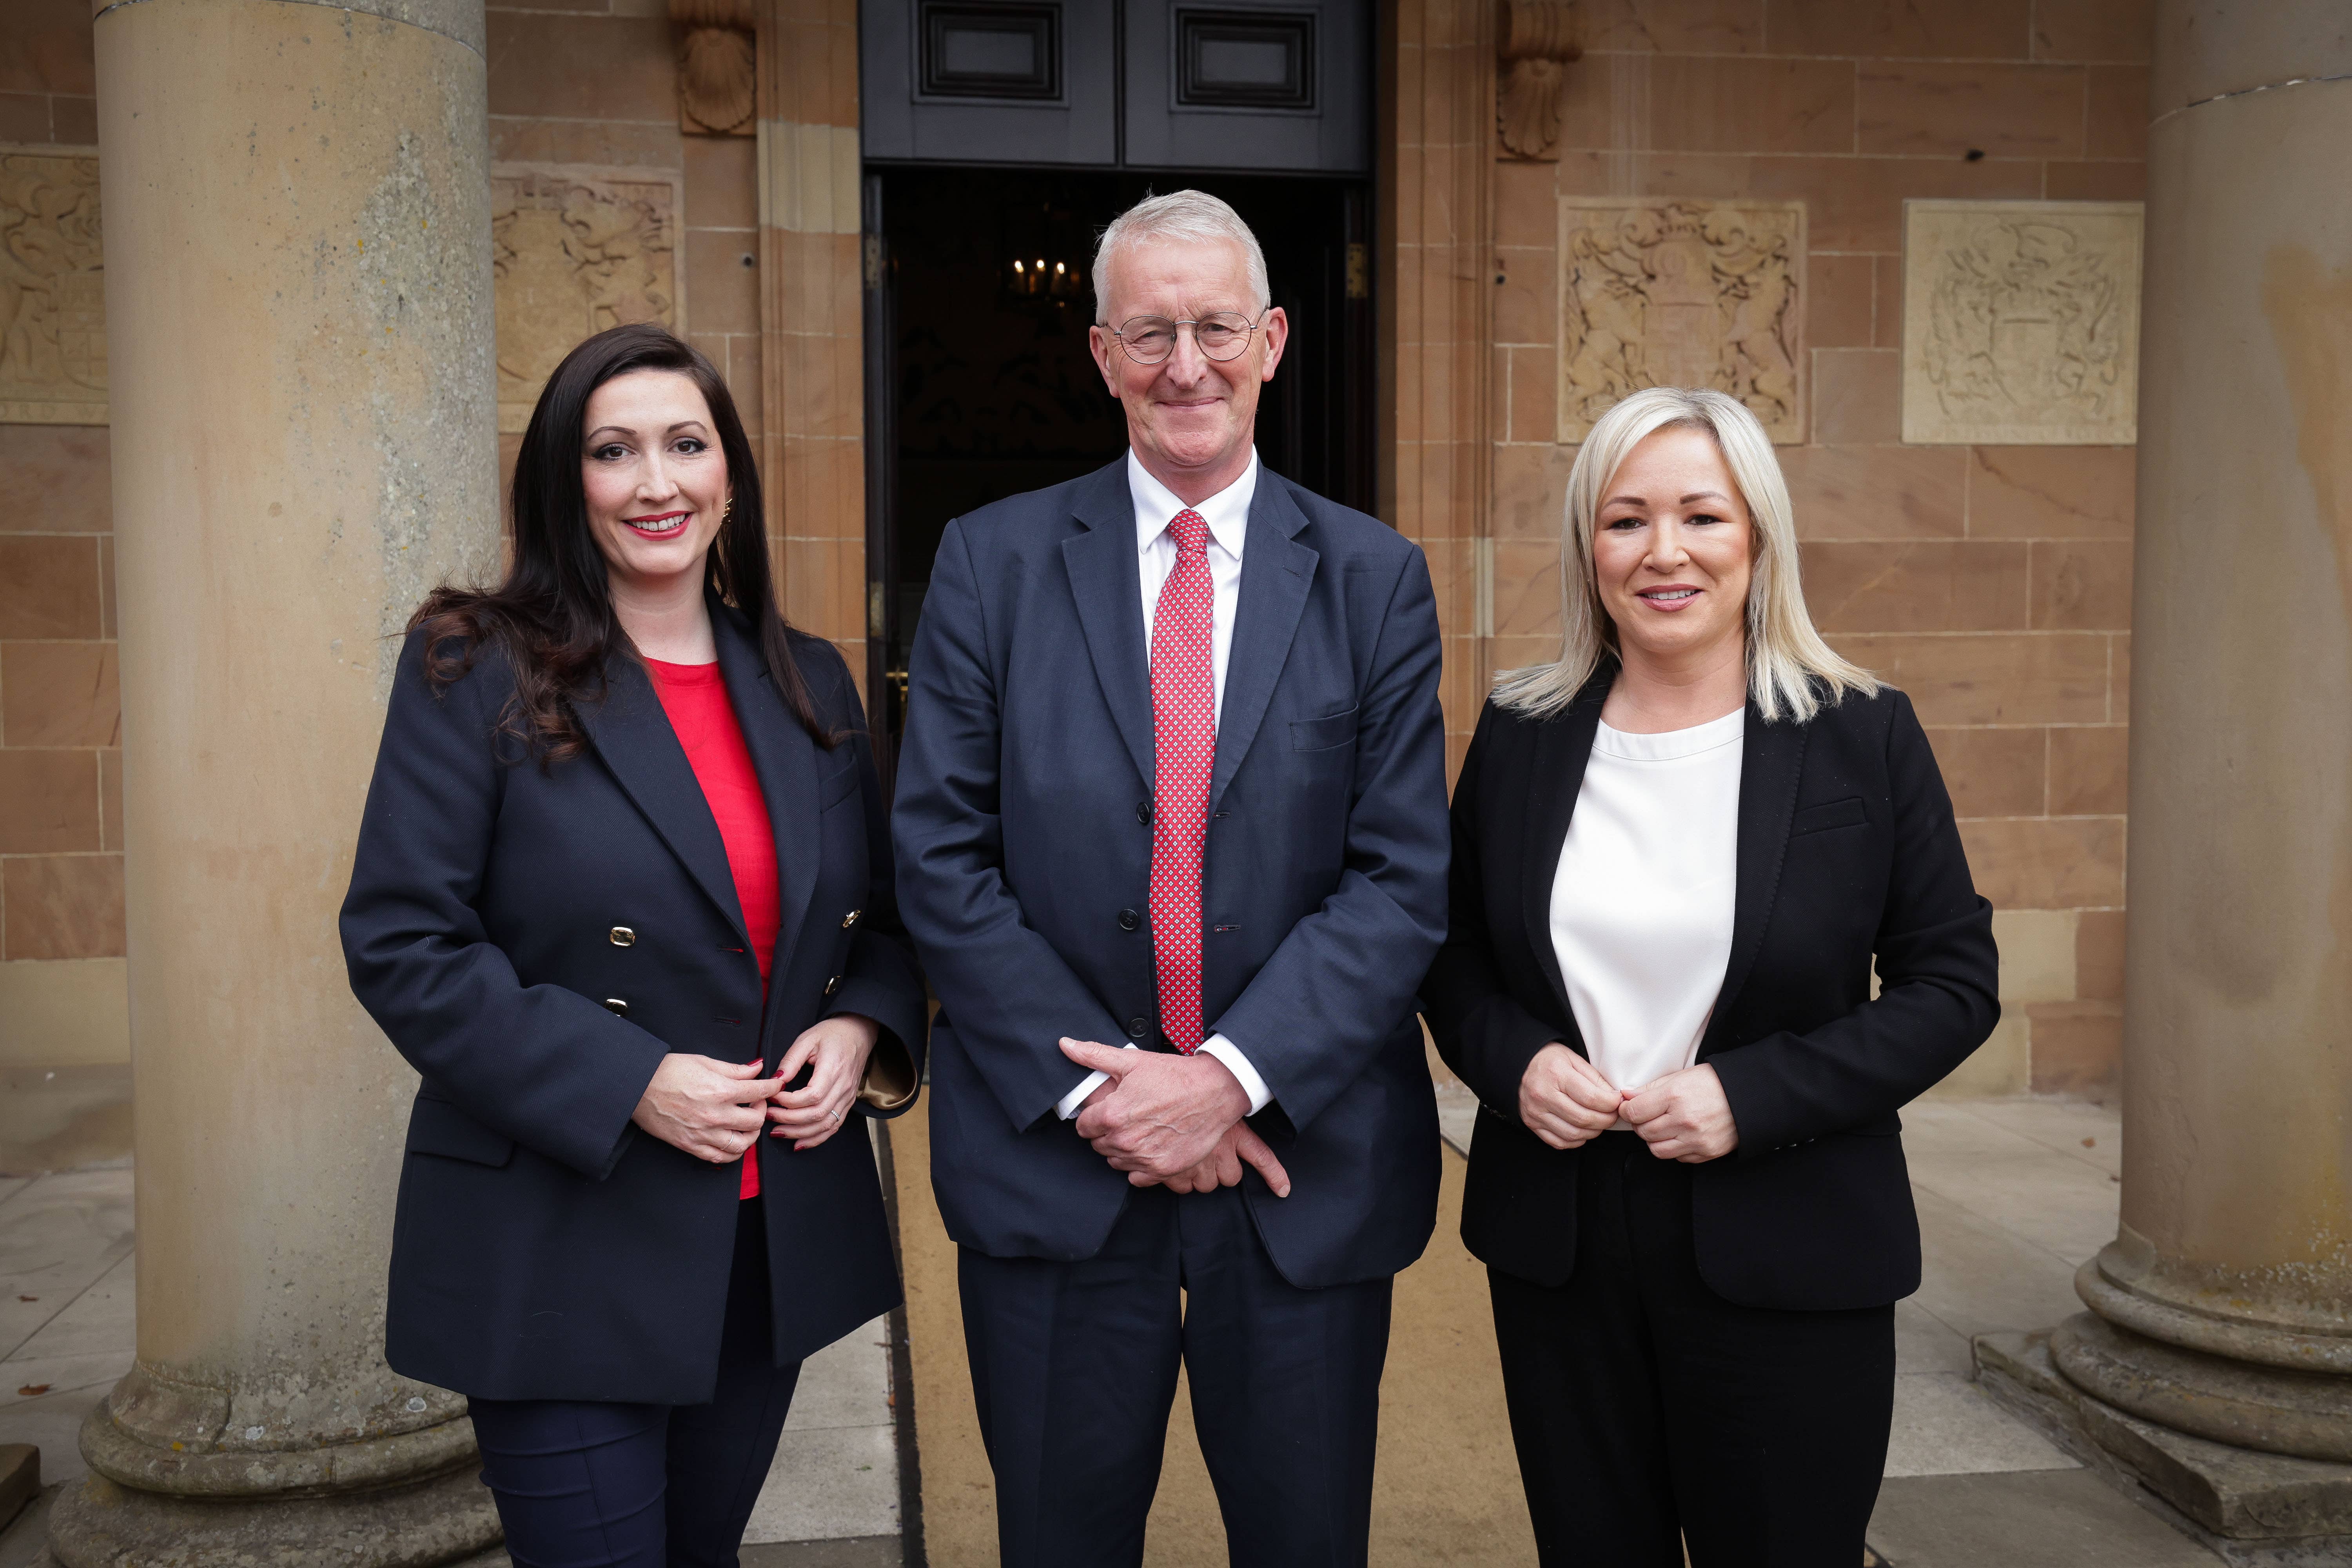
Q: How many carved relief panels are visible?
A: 4